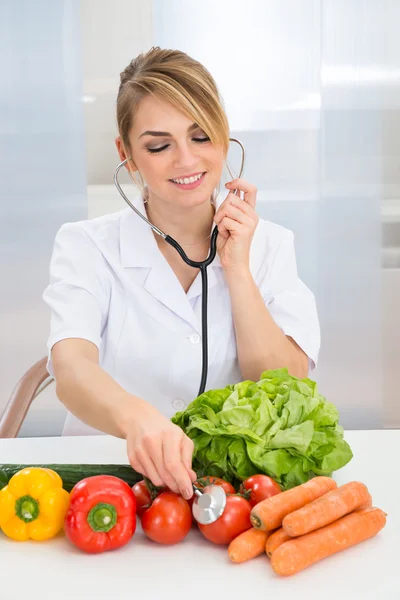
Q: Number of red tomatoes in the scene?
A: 5